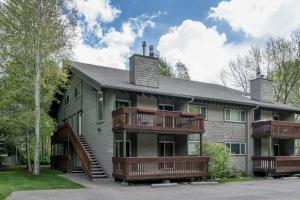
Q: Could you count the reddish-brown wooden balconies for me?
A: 4